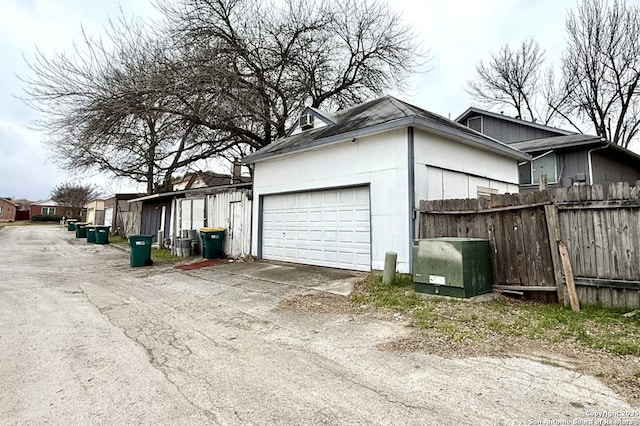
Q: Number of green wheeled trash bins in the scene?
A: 6